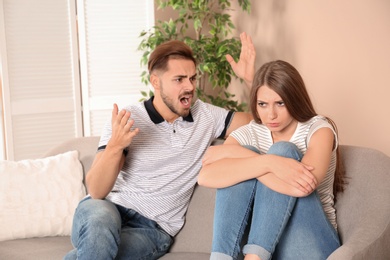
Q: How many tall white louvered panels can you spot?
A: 2